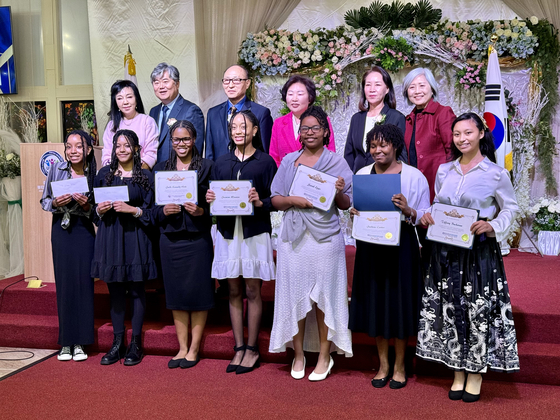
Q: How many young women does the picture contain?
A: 7